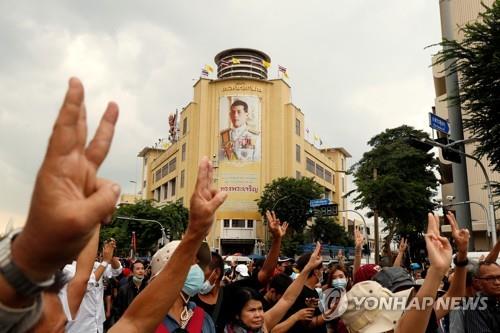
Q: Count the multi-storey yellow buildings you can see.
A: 1